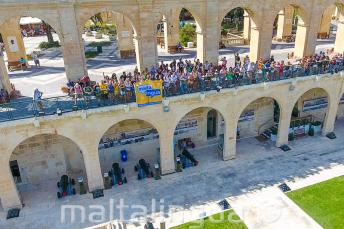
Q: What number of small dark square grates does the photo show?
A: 6